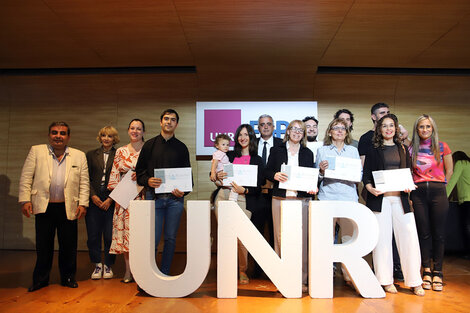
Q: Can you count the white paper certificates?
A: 6